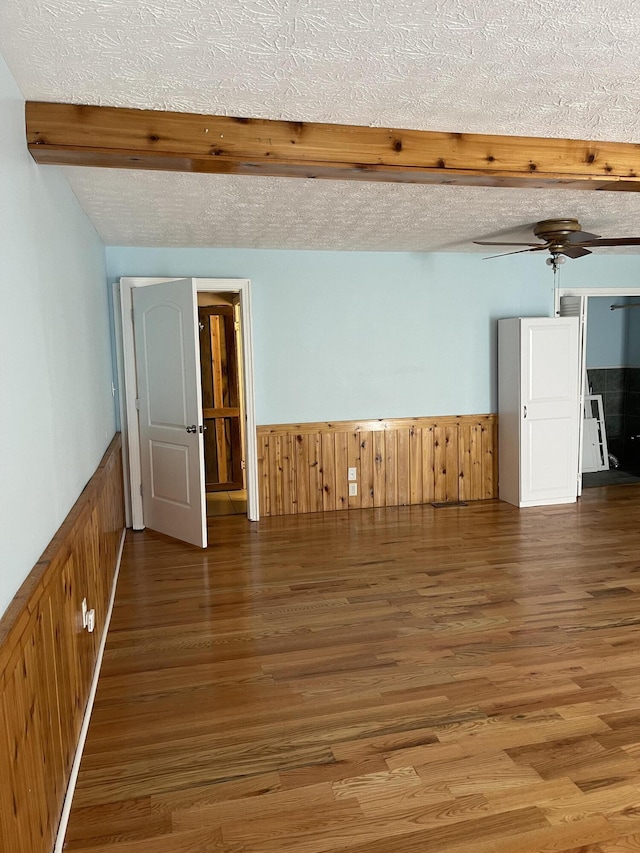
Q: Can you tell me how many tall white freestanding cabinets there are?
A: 1